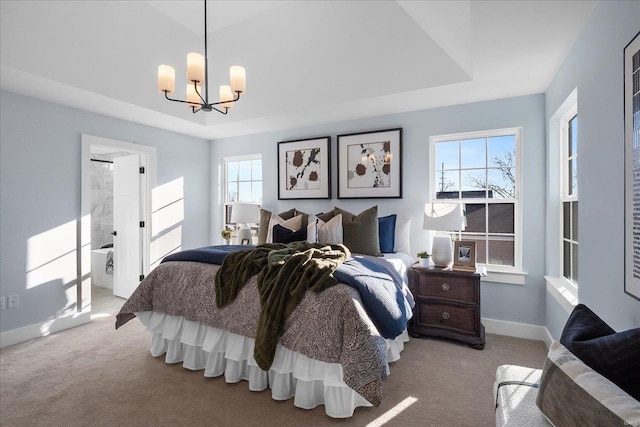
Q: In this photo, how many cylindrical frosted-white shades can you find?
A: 5